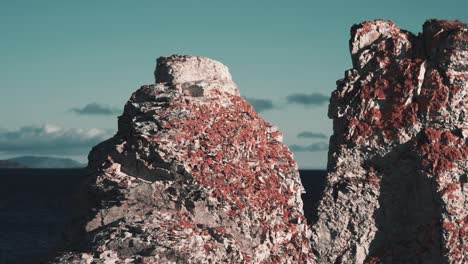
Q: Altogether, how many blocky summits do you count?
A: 3